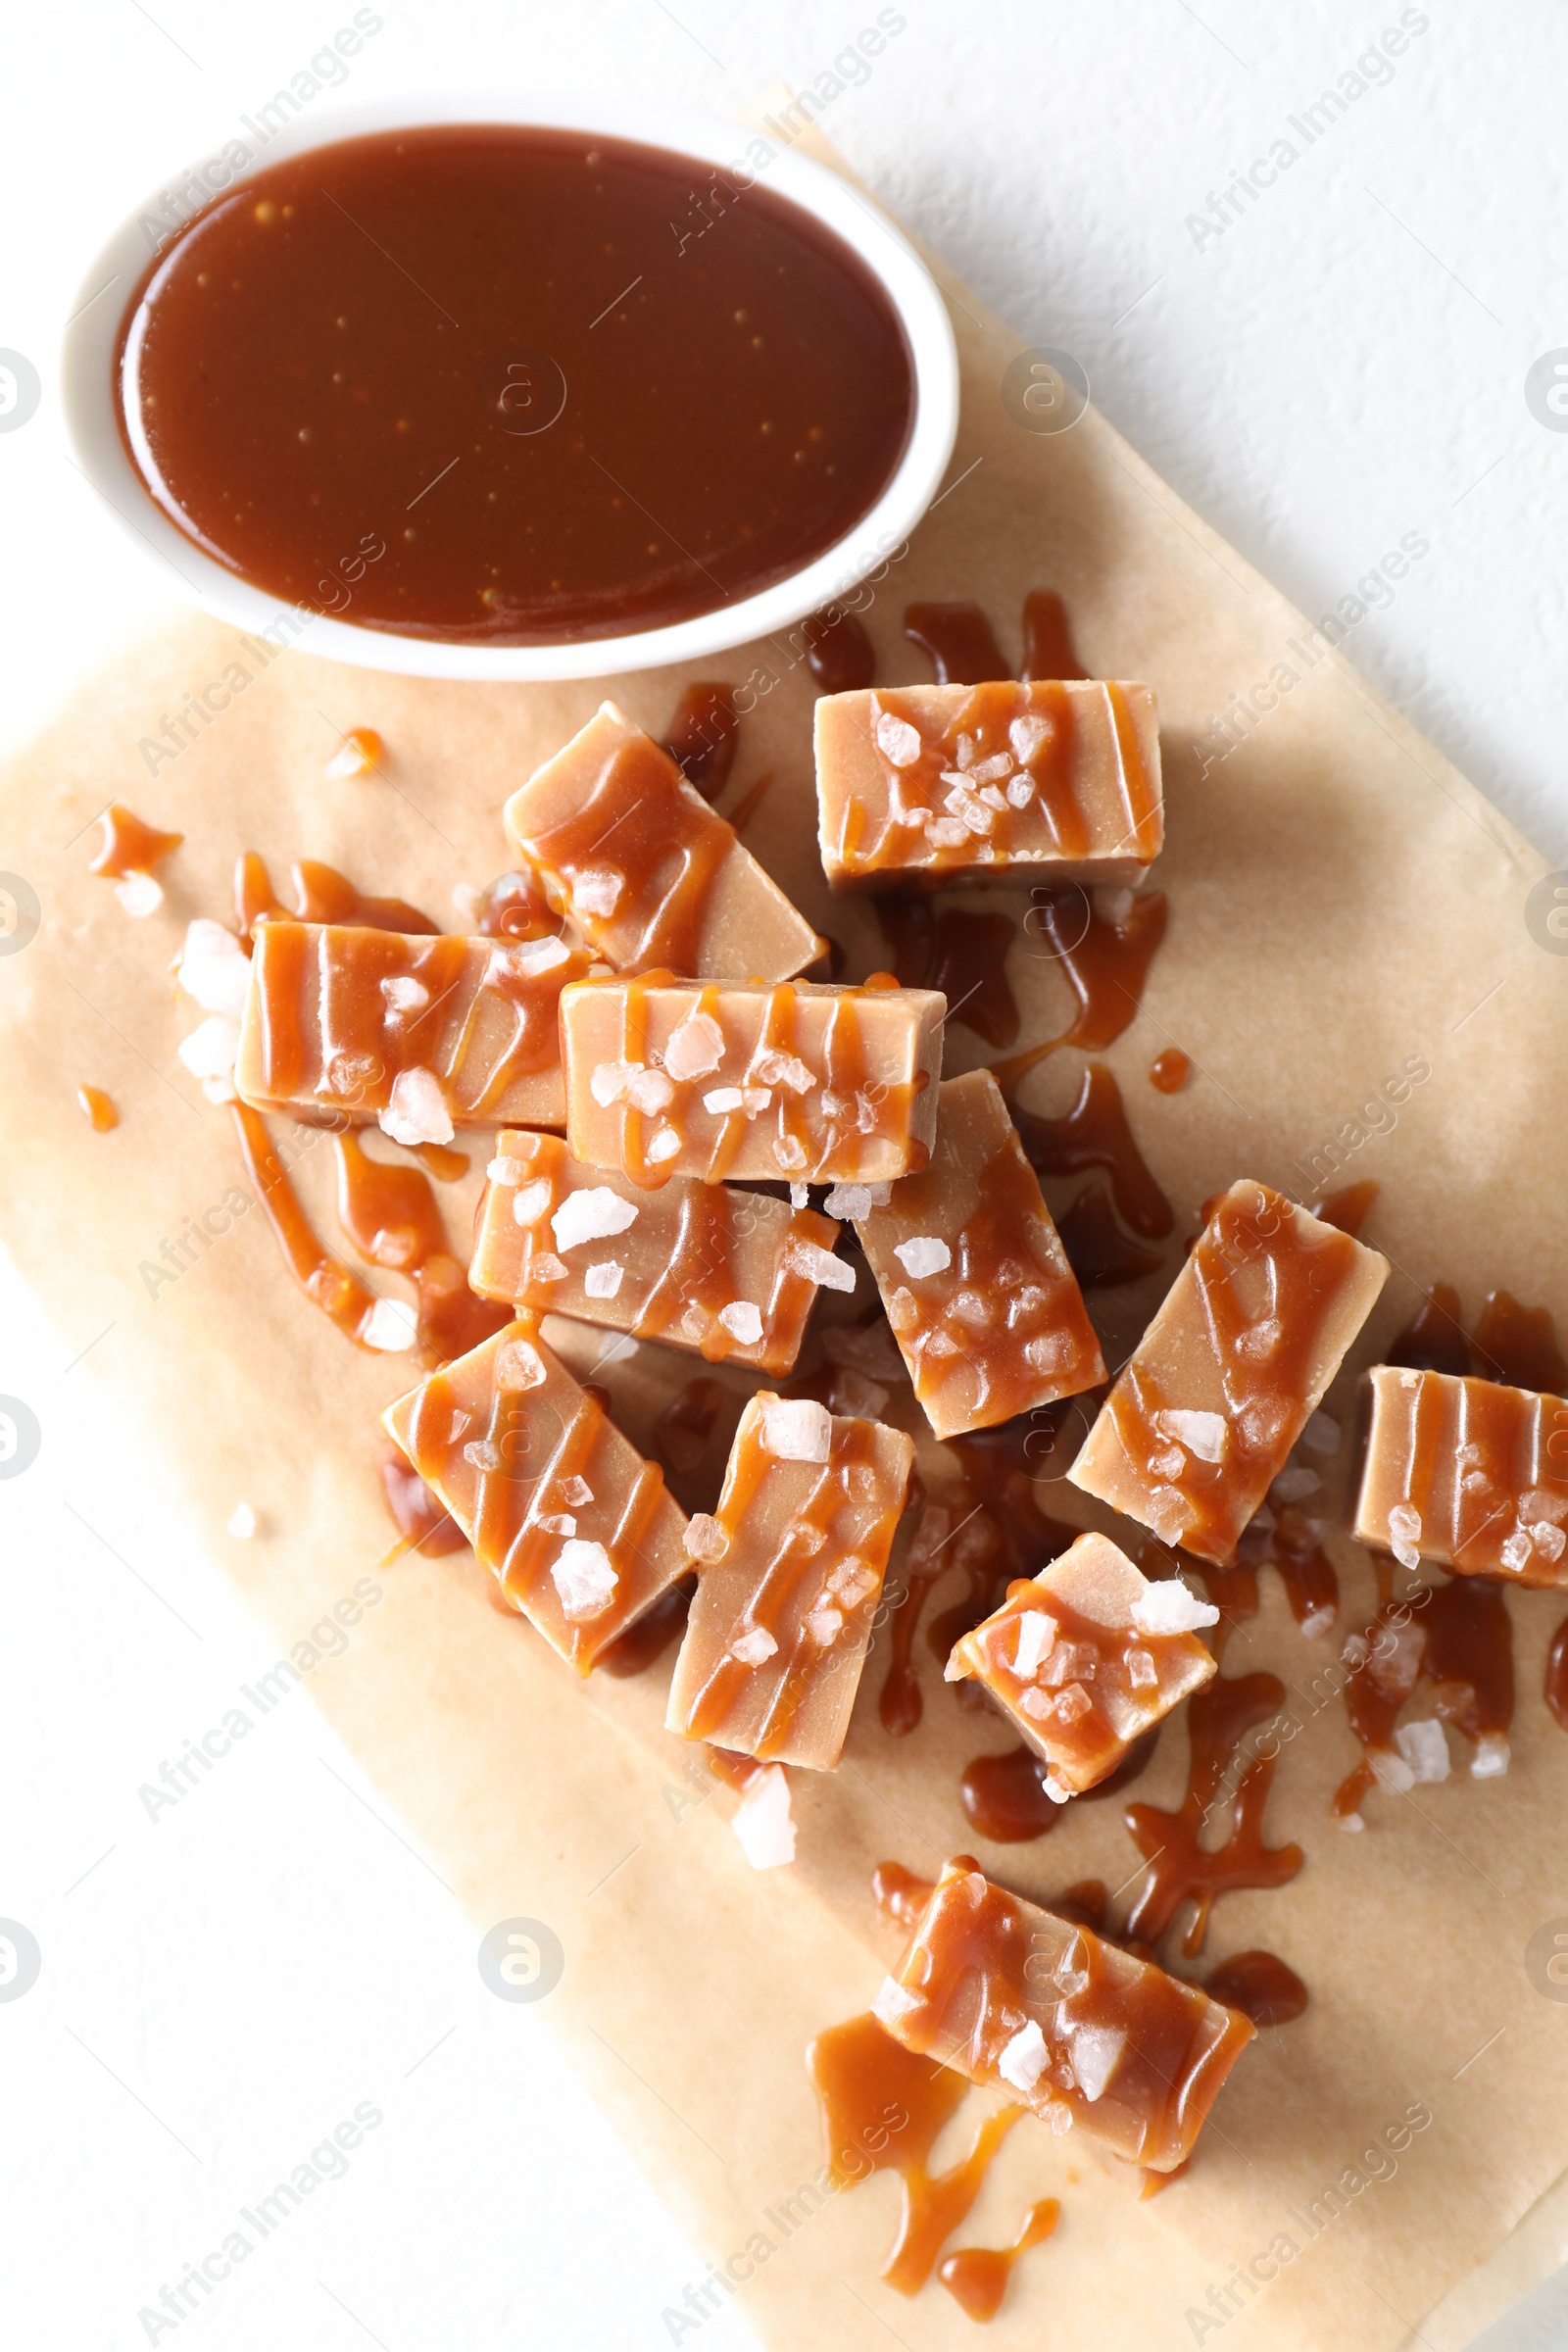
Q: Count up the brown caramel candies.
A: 12